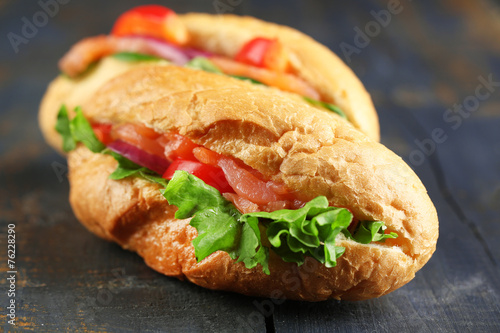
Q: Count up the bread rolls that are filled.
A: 2